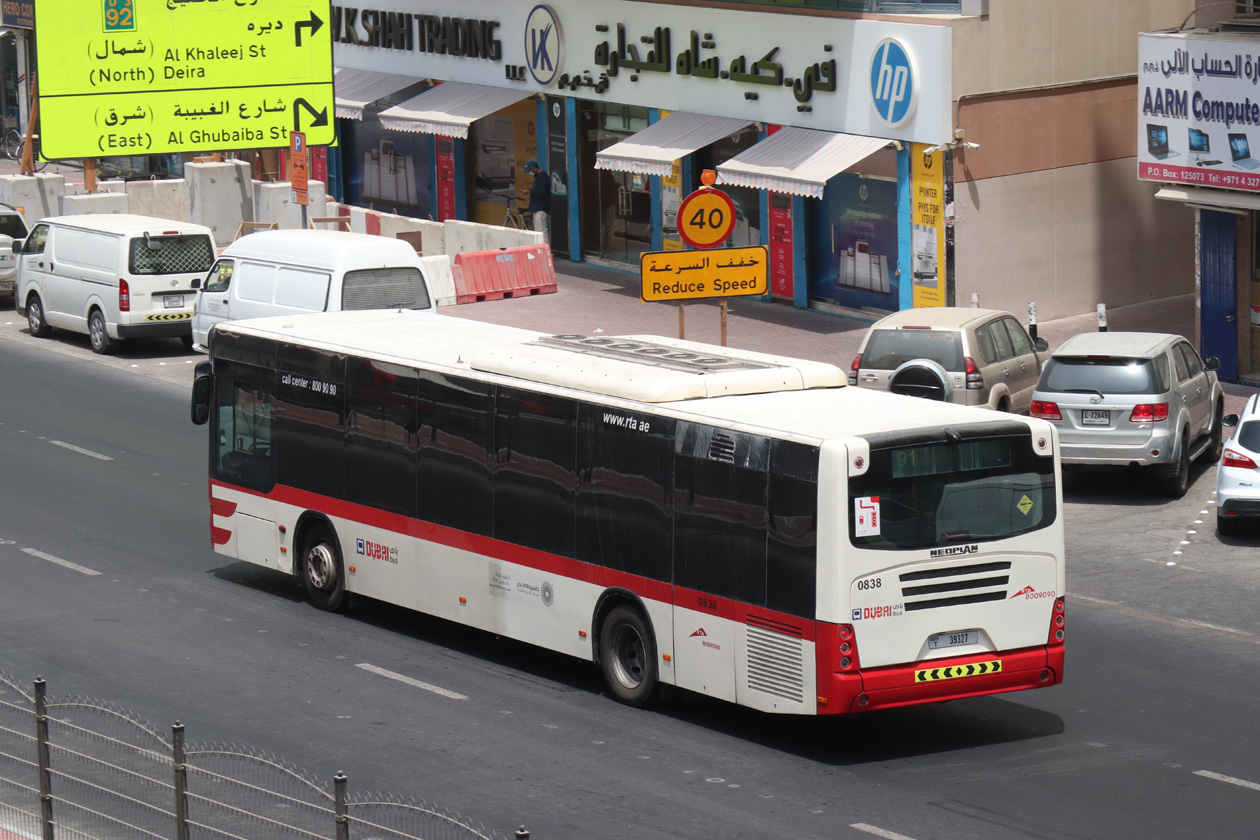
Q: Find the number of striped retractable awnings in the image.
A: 4